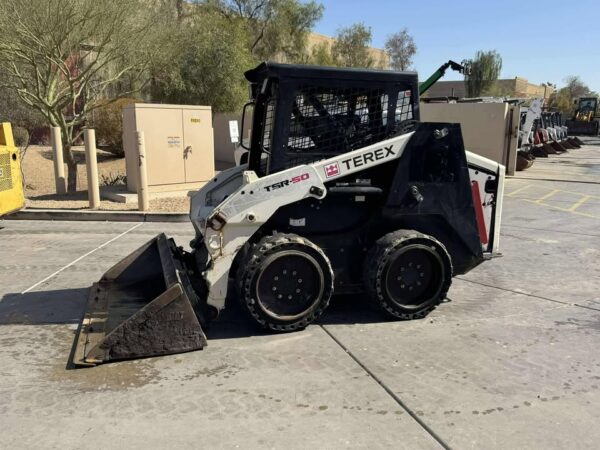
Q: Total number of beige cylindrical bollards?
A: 3